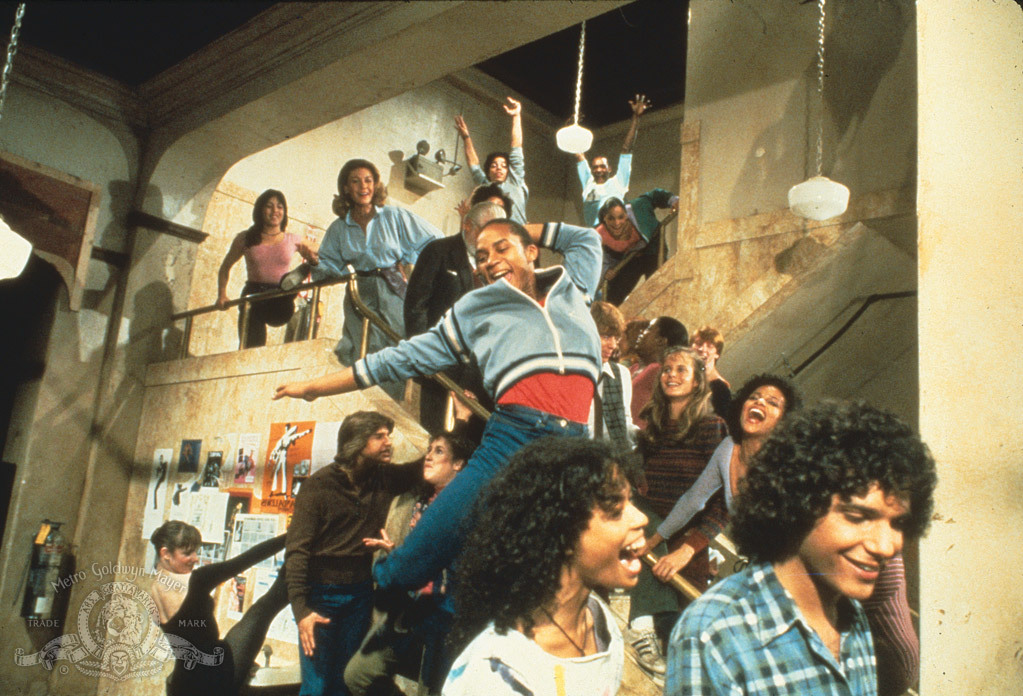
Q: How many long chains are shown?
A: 3